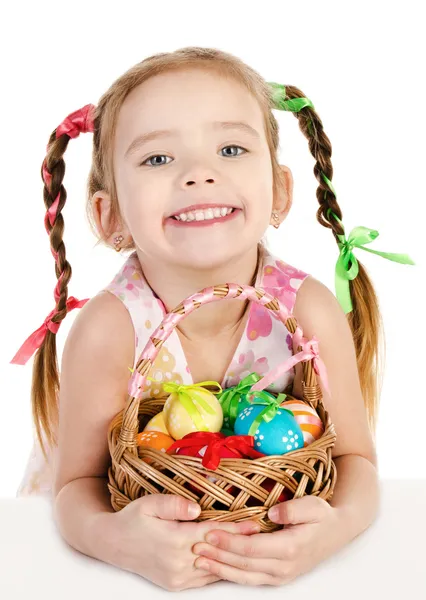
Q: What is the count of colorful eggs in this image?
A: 7